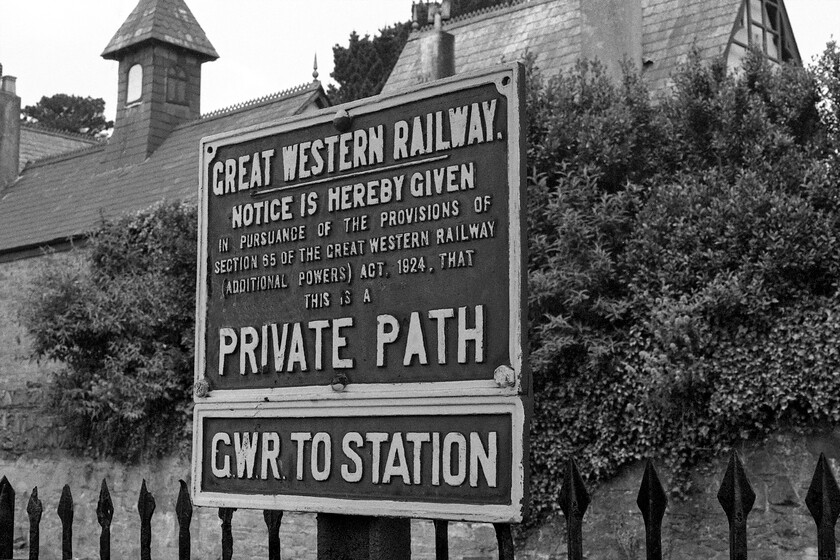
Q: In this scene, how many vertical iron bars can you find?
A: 14